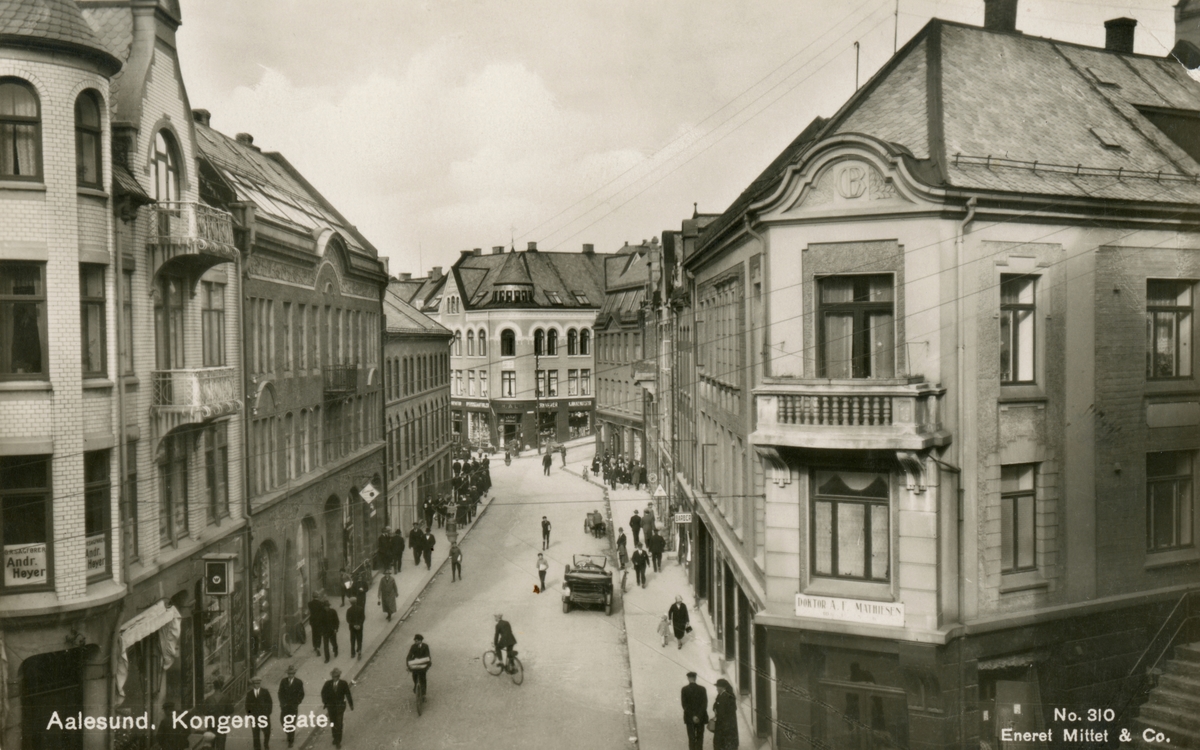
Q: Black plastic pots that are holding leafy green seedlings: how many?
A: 0